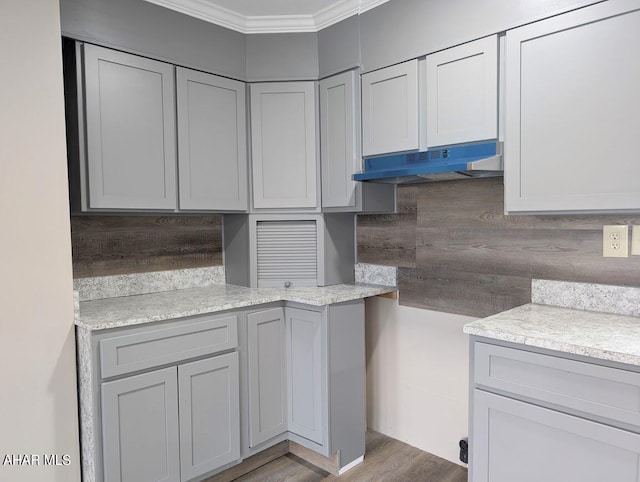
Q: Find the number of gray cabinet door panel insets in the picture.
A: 12